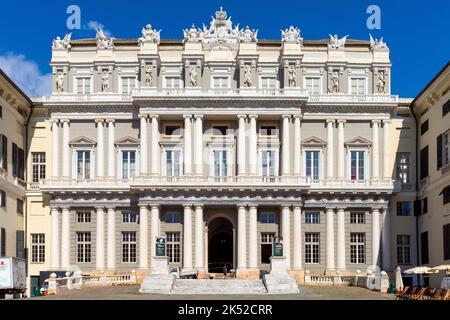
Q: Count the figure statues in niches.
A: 8